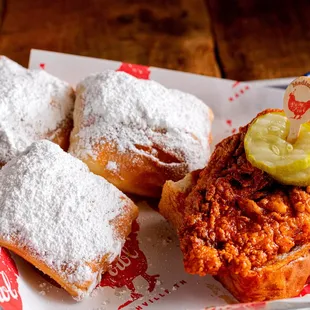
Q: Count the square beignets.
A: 3